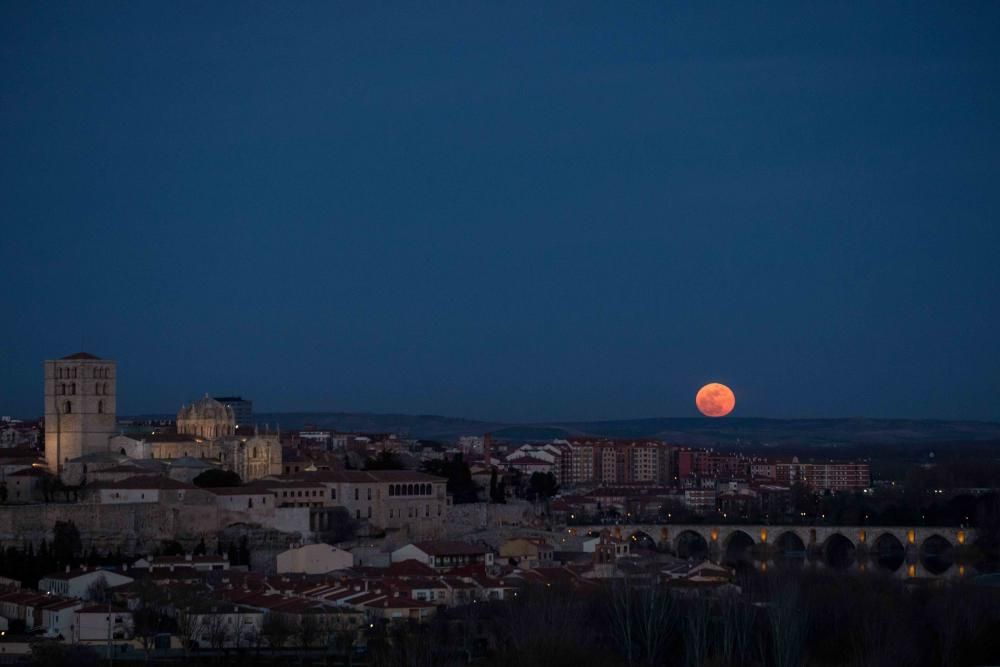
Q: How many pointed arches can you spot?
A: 7